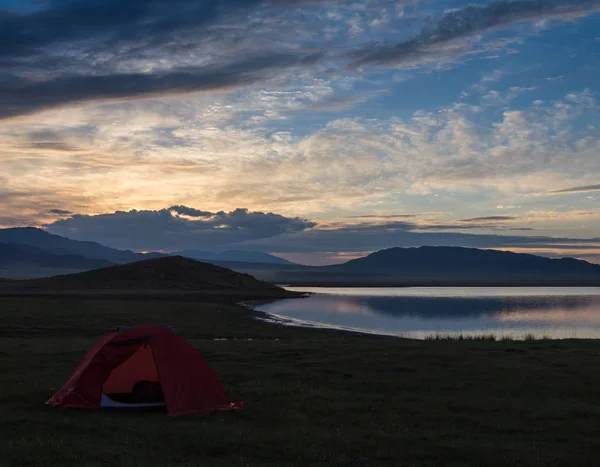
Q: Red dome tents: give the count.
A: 1